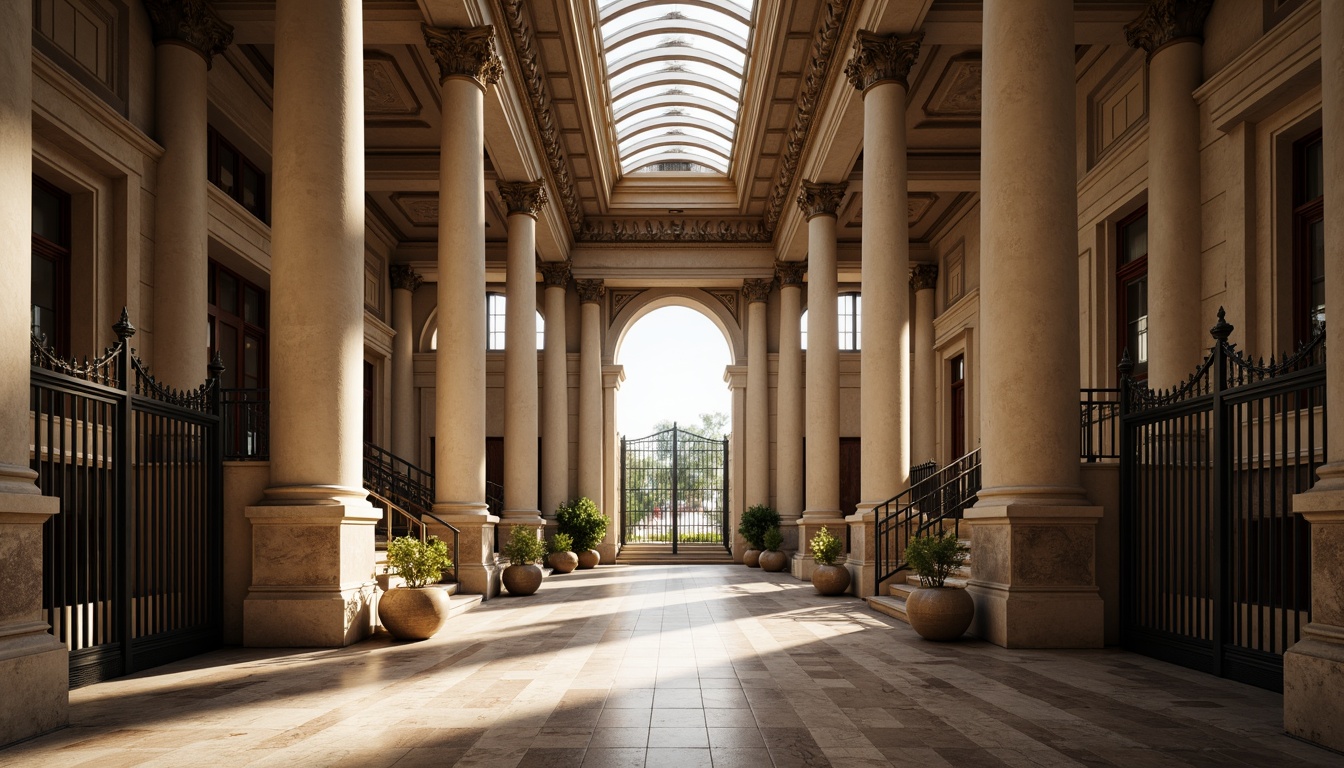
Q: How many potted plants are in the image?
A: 8